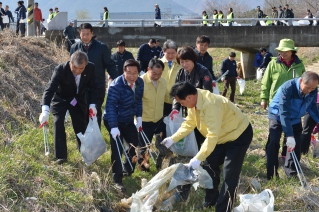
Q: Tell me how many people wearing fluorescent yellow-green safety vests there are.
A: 8